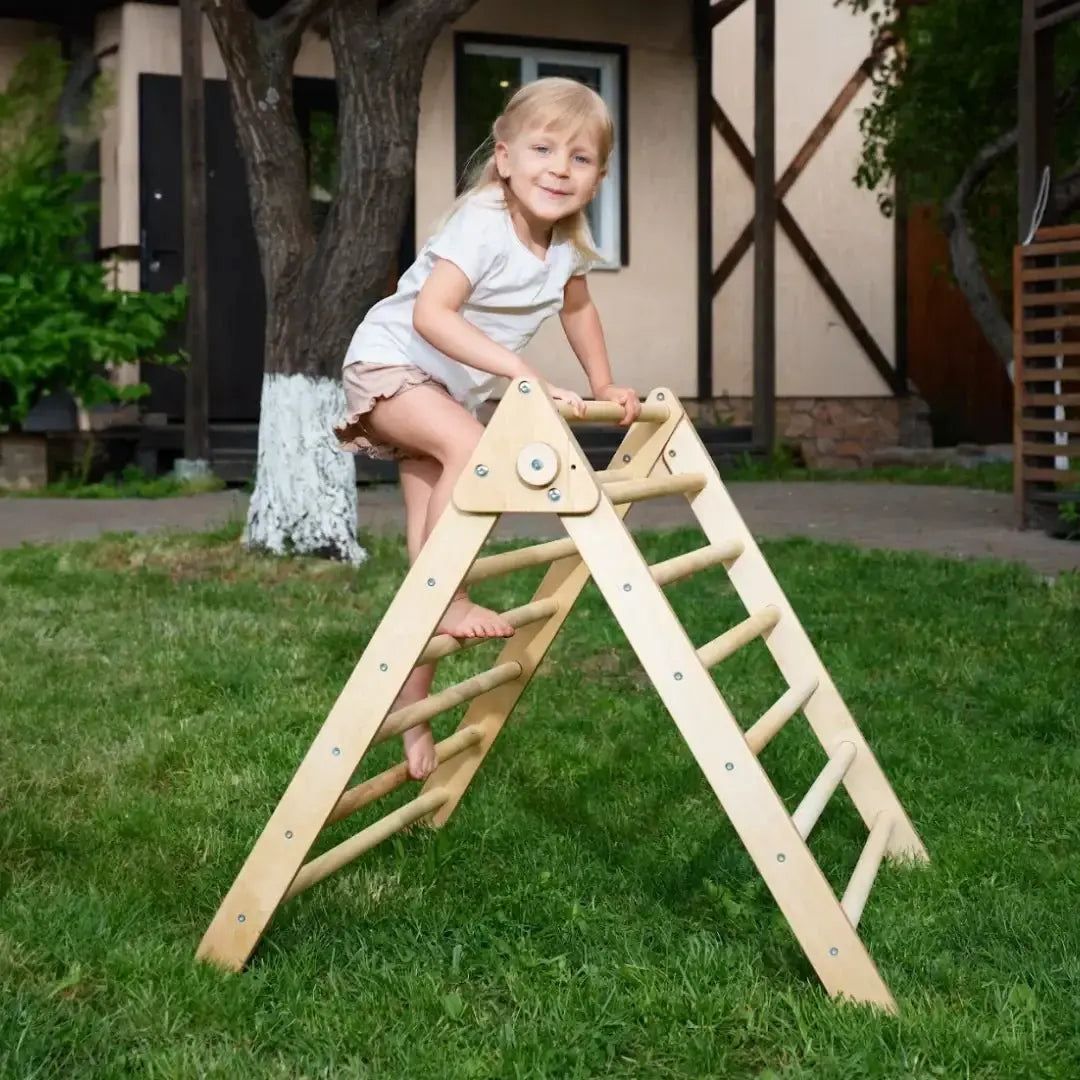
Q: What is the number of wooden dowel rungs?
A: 13